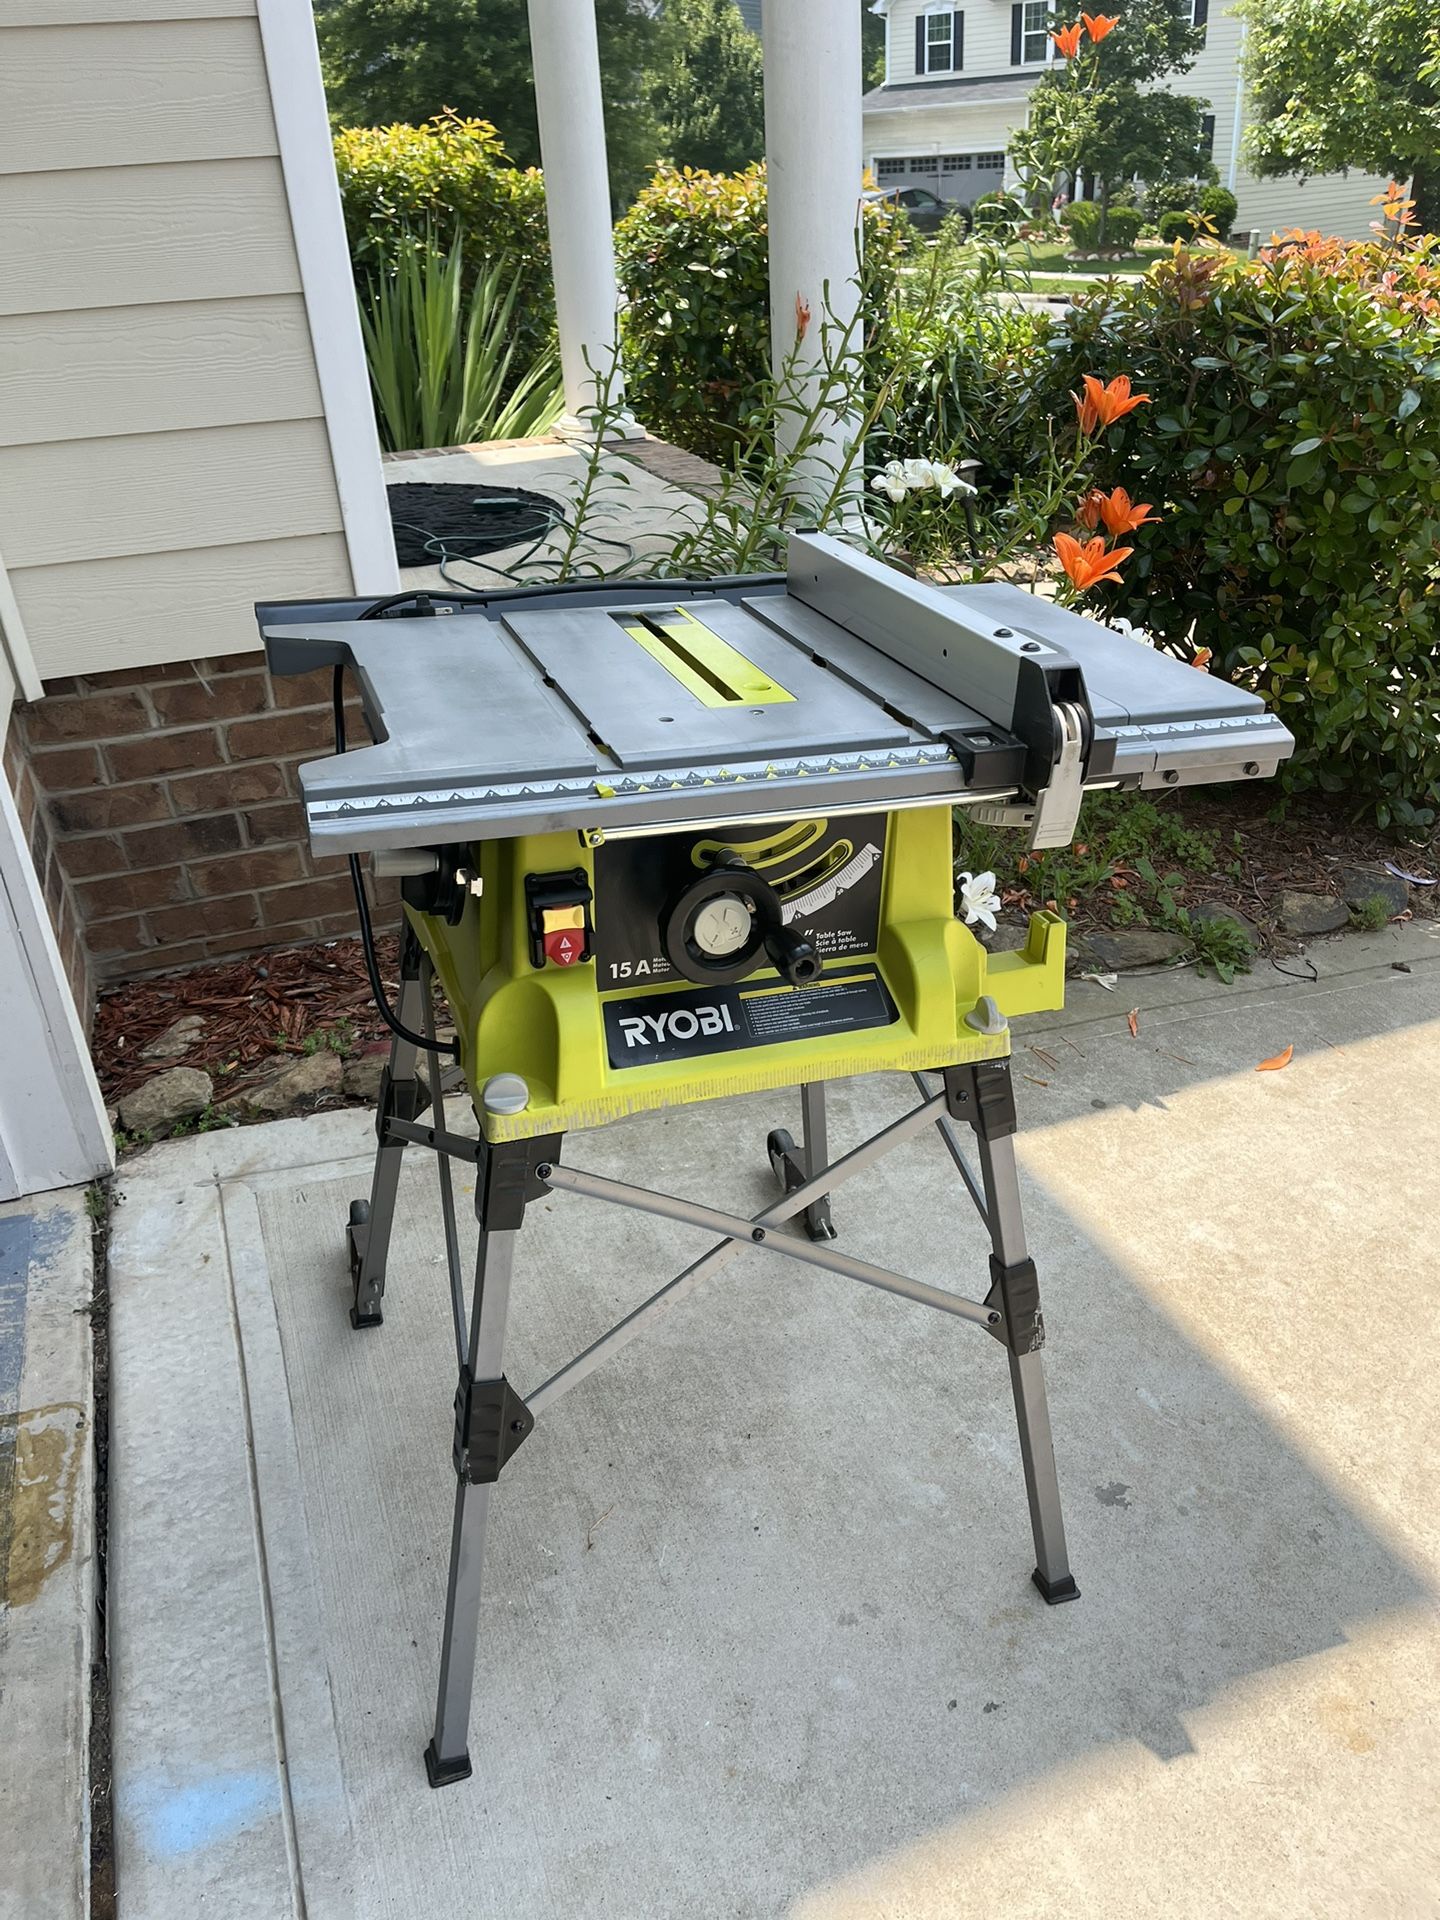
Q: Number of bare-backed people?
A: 0